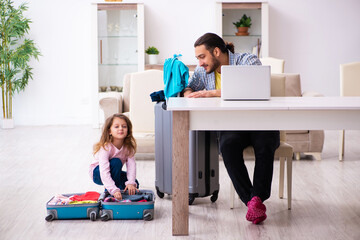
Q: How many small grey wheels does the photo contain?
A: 4